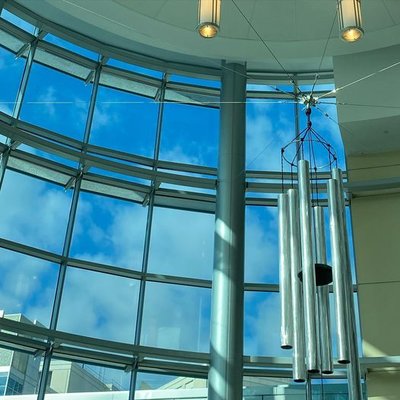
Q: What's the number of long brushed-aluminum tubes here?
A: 6